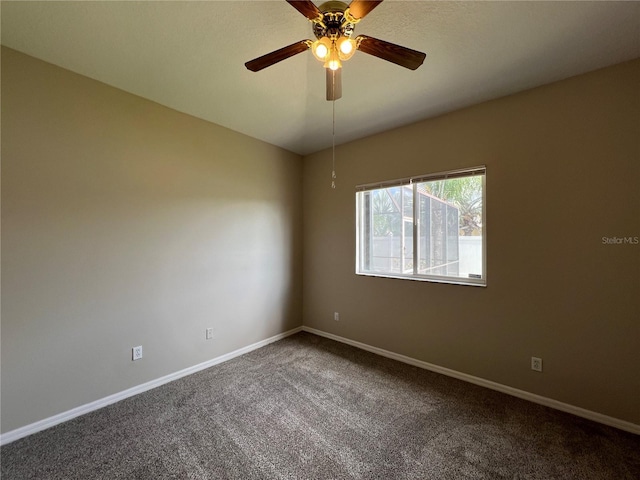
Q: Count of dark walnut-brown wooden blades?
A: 5